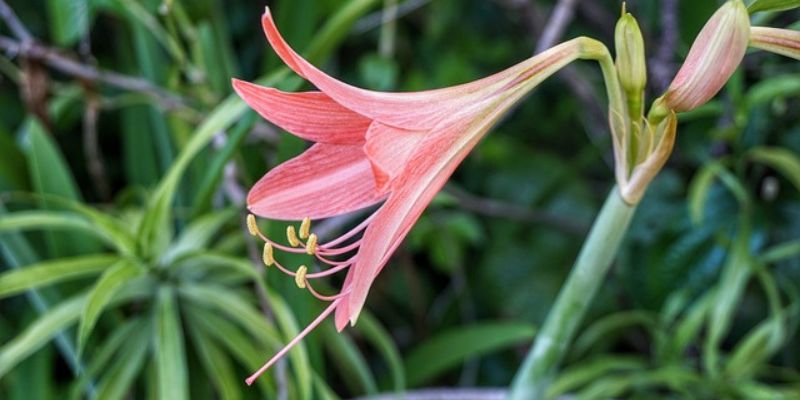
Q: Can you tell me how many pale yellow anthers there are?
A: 6